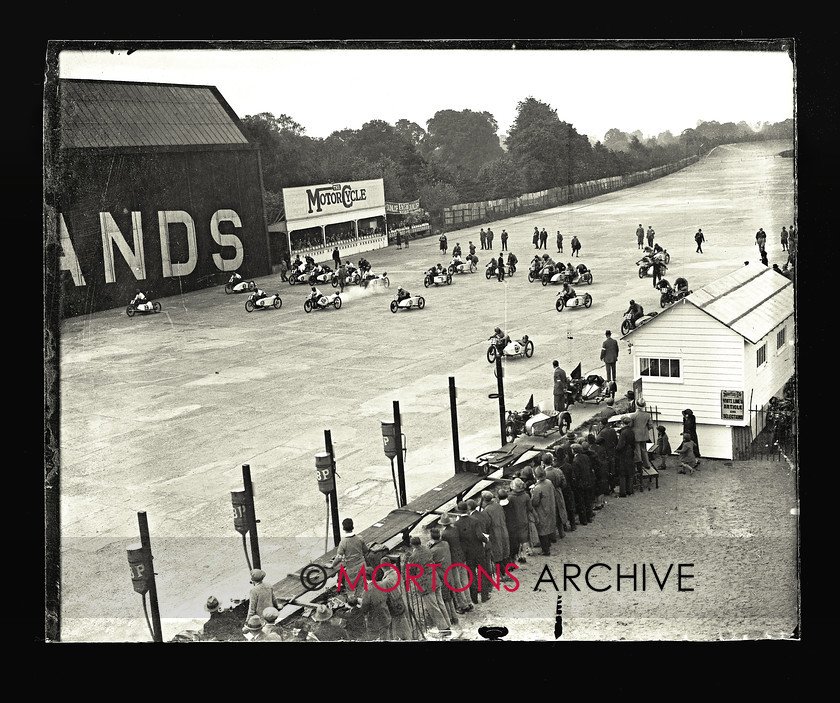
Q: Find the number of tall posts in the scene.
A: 6